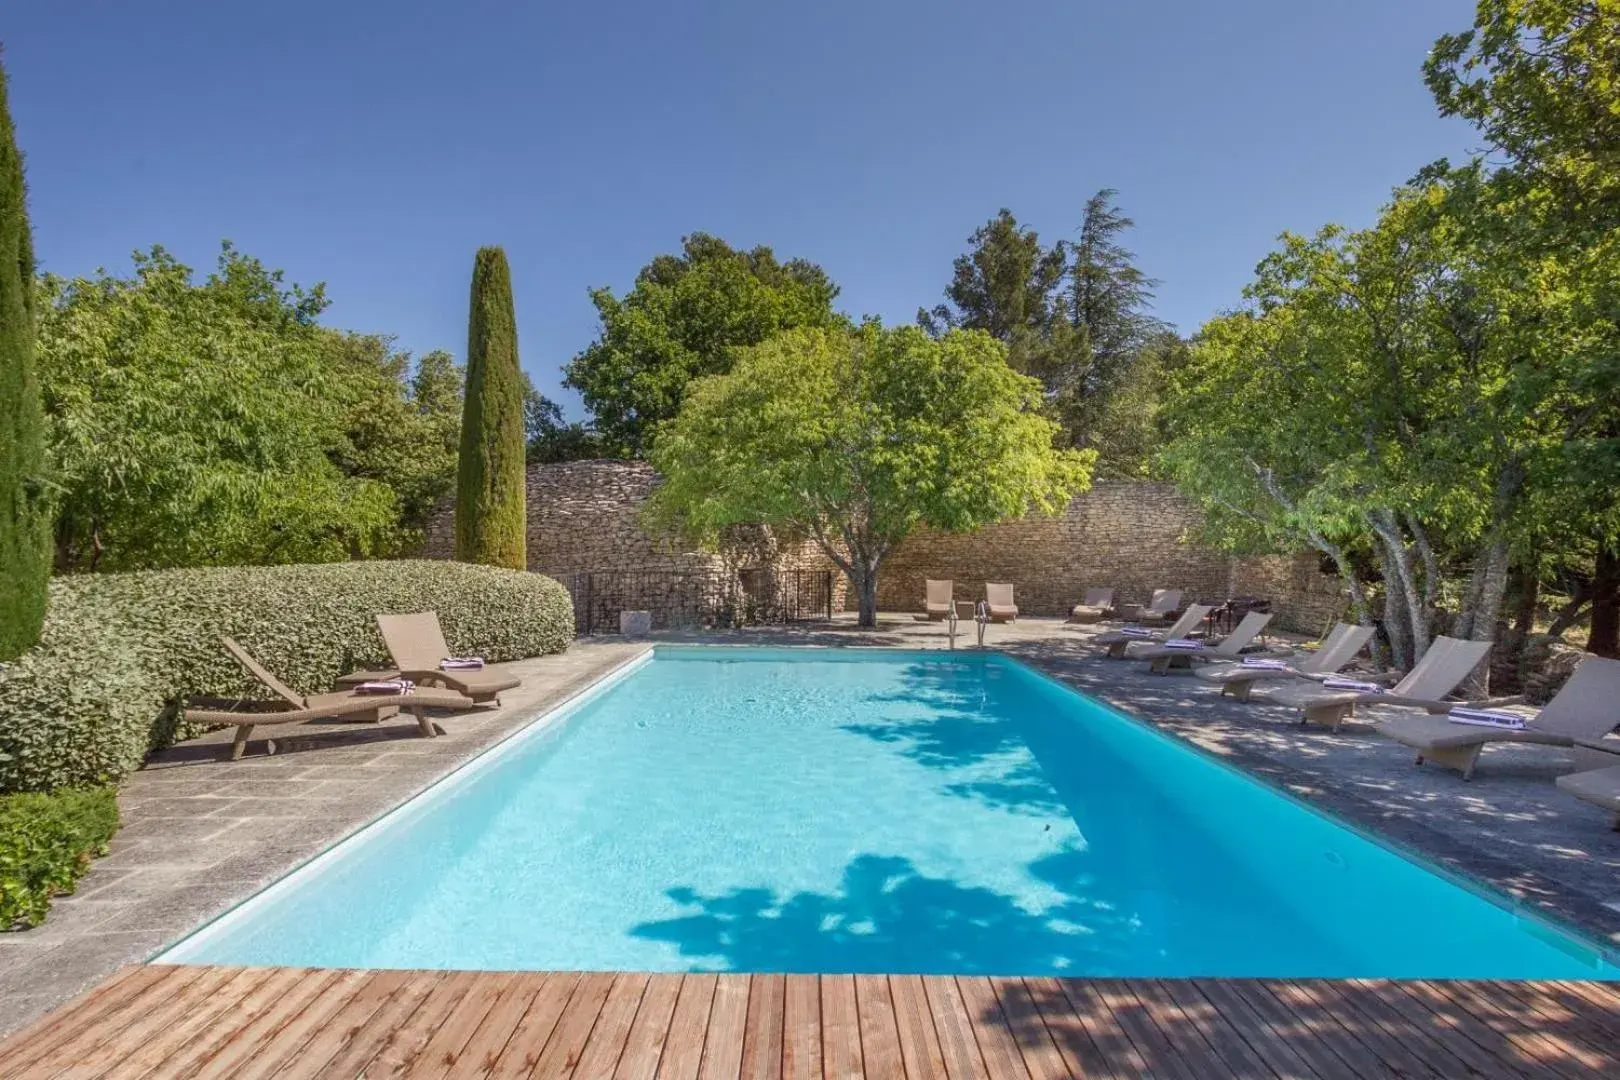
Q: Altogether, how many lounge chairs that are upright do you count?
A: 11